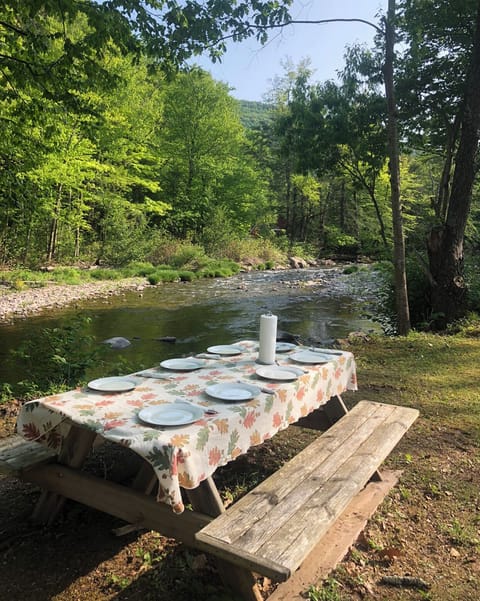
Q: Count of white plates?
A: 8